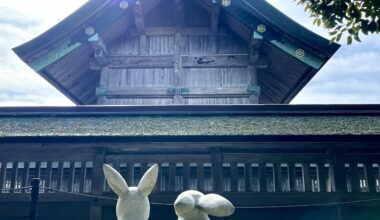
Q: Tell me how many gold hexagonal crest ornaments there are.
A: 6